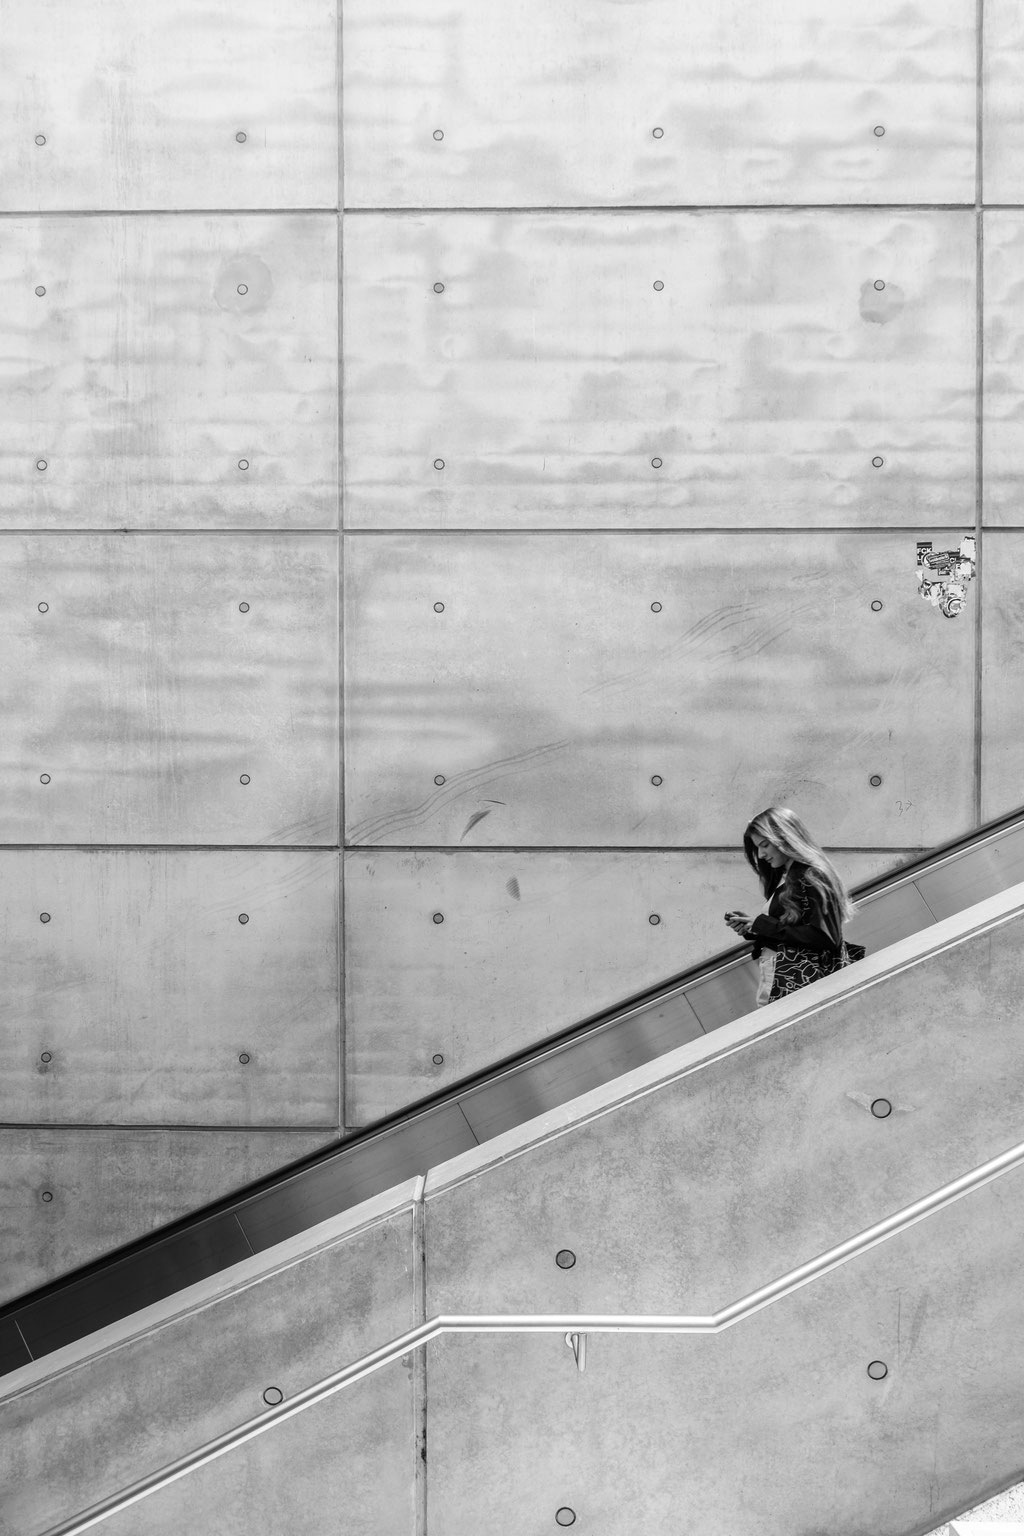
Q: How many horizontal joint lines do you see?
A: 4